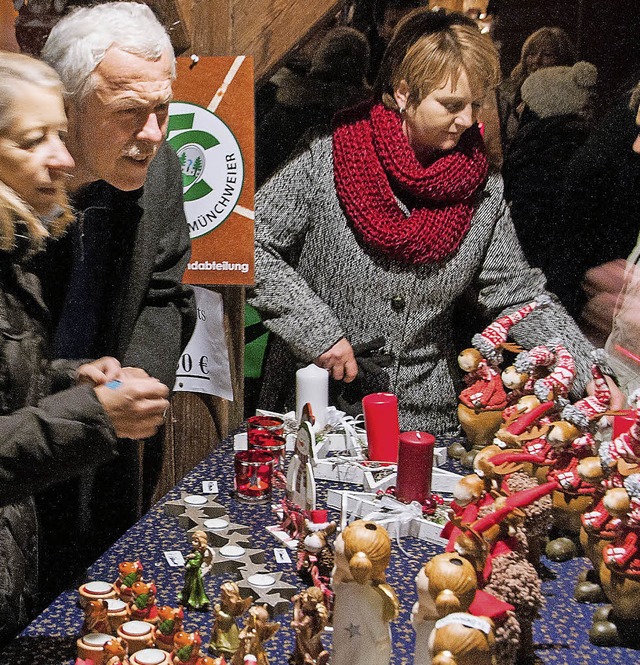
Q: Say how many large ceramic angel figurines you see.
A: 3